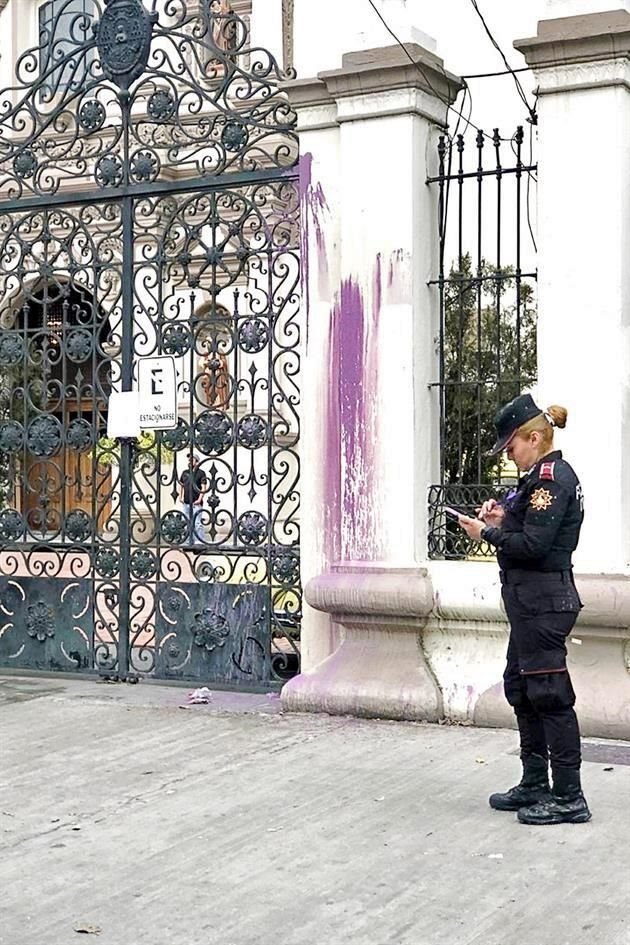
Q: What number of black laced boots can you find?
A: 2